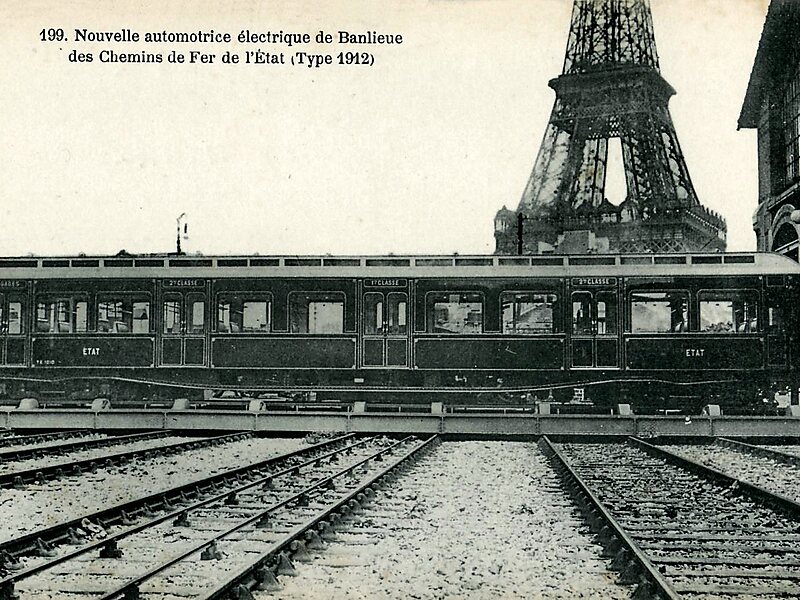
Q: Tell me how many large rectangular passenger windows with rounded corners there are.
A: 8